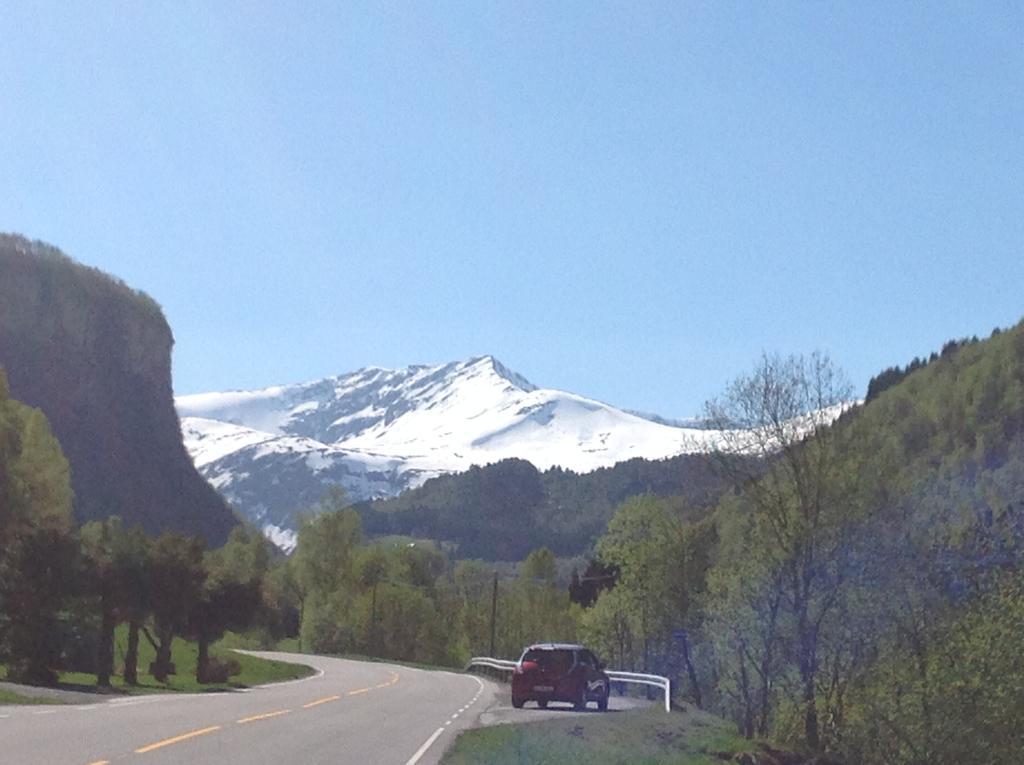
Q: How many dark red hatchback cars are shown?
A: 1